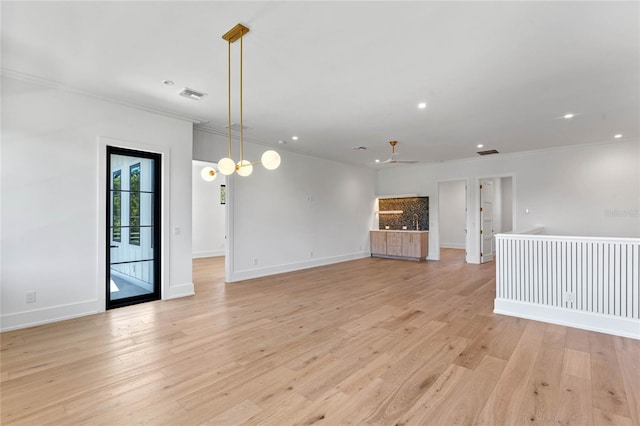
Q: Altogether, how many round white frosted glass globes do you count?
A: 4